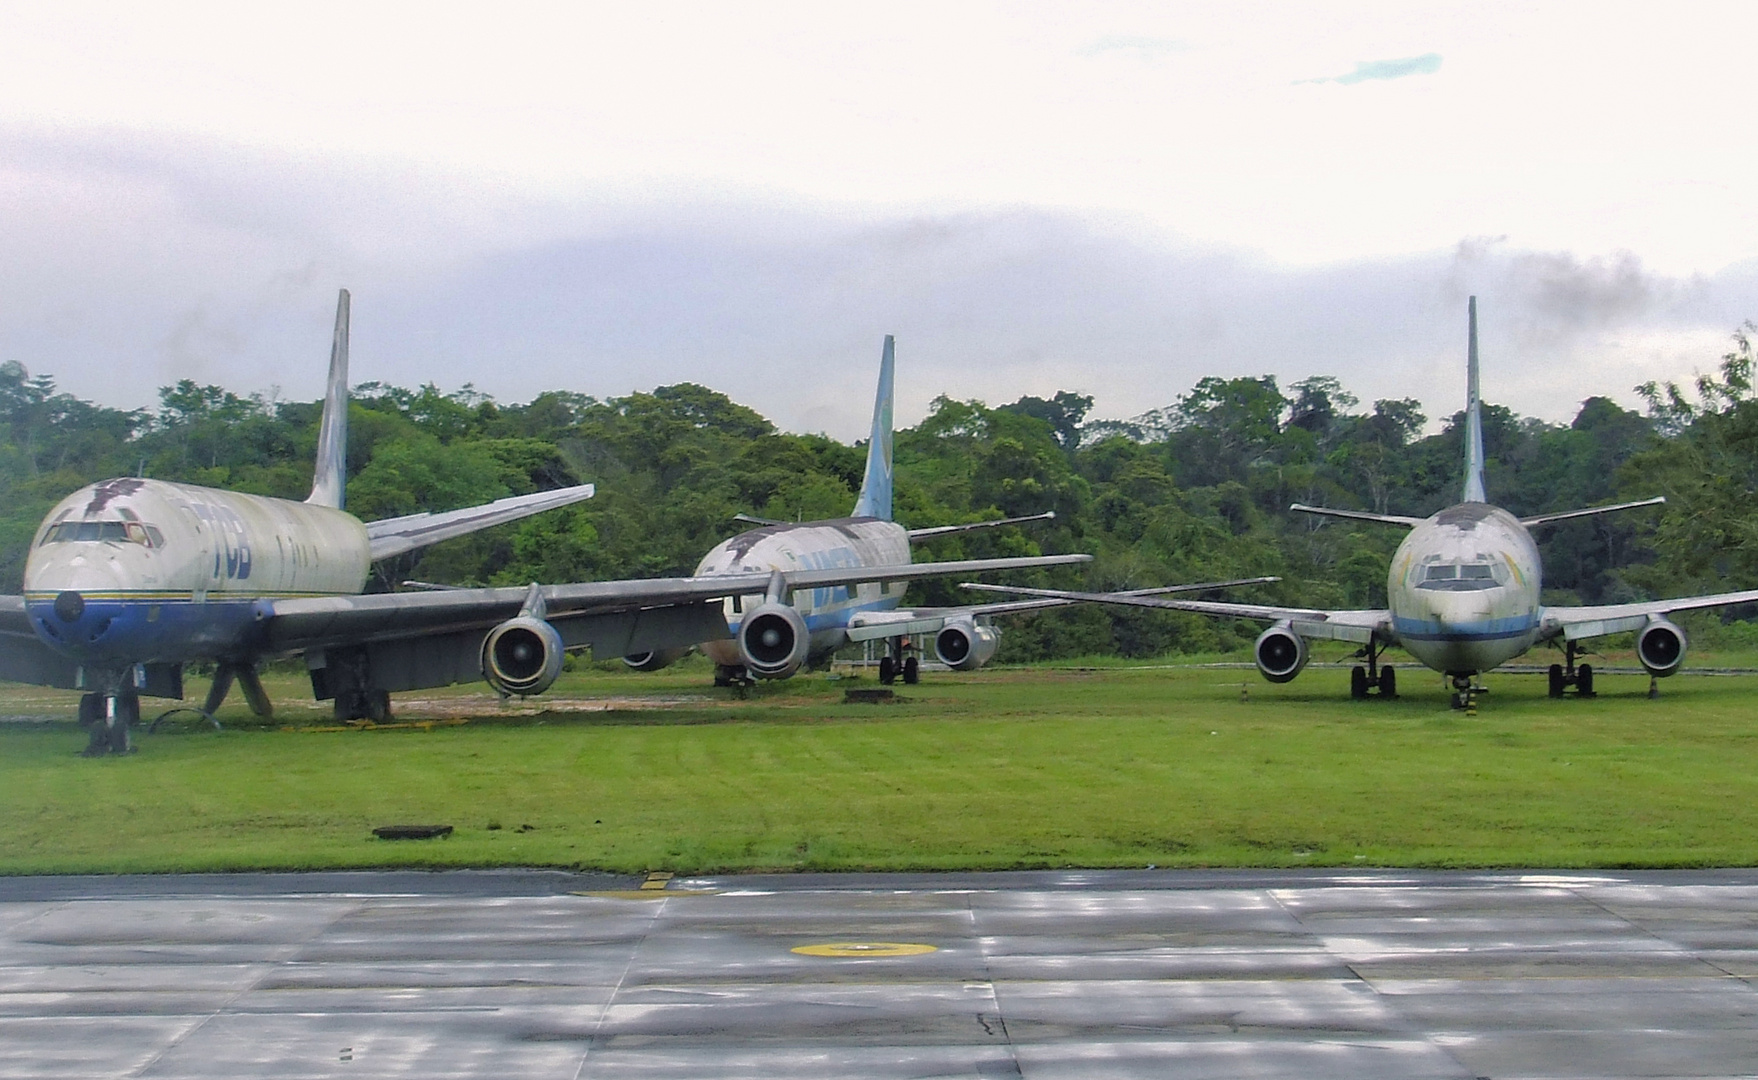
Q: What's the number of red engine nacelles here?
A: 0